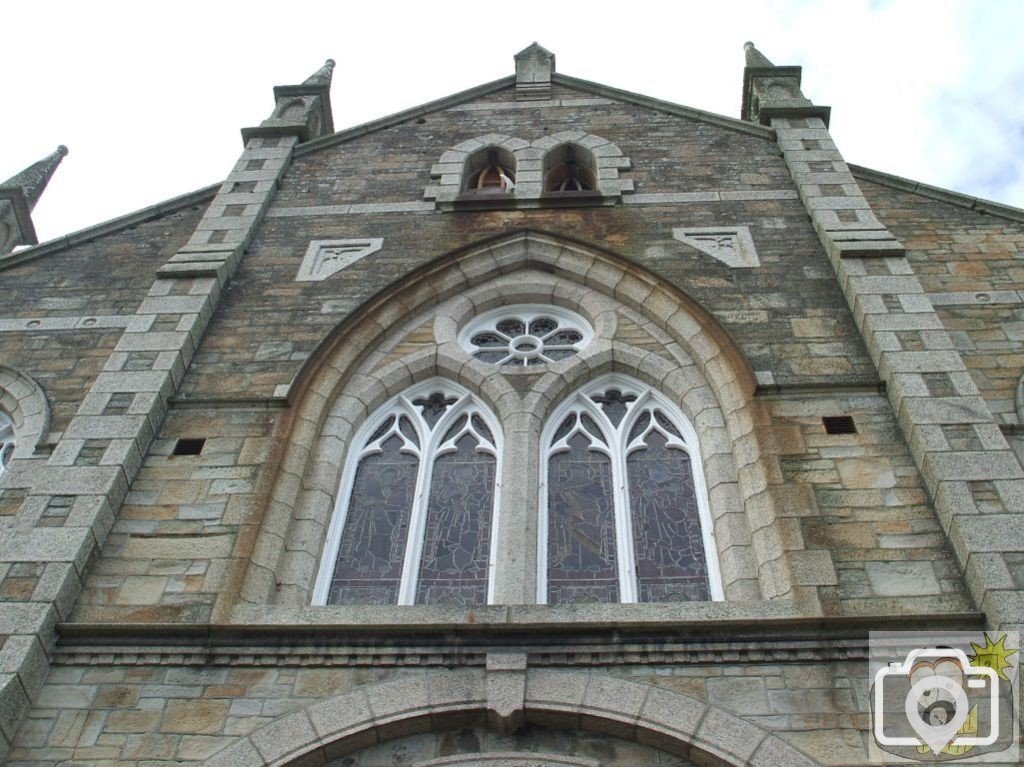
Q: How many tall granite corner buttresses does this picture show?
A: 2